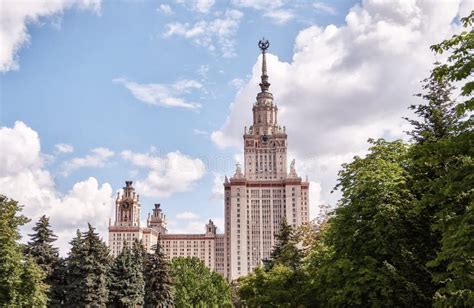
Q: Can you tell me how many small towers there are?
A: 2